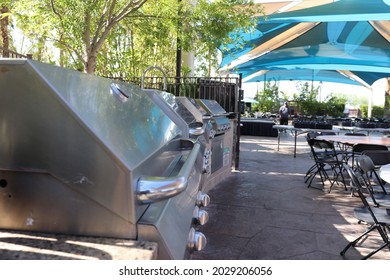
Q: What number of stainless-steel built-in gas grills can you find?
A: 4